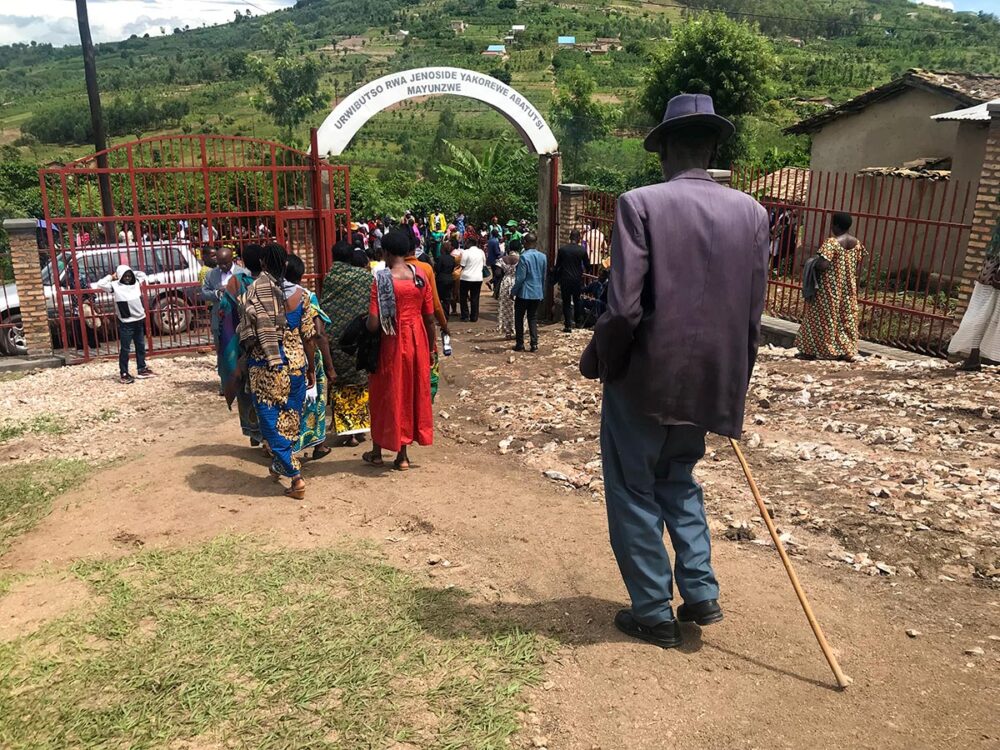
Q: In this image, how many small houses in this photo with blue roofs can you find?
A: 2